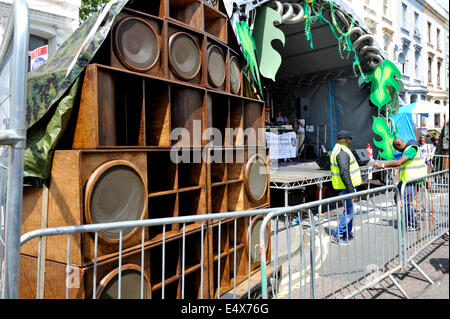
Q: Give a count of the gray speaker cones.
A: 8